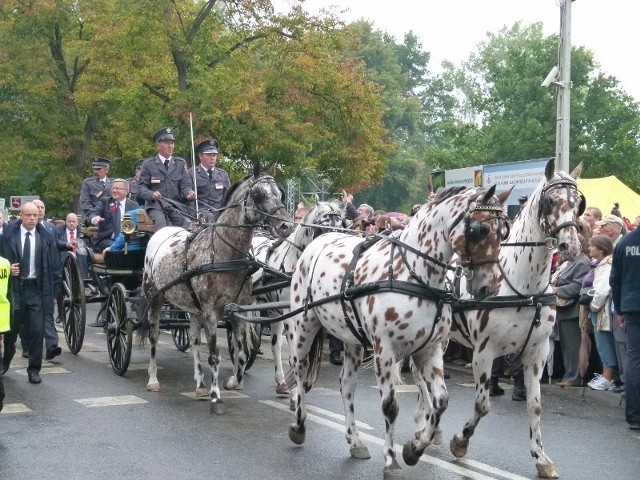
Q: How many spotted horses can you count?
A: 4